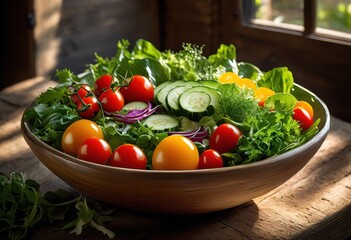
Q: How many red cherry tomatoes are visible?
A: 10